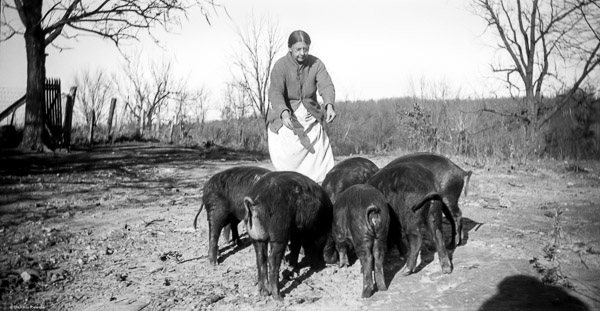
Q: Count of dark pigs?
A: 6